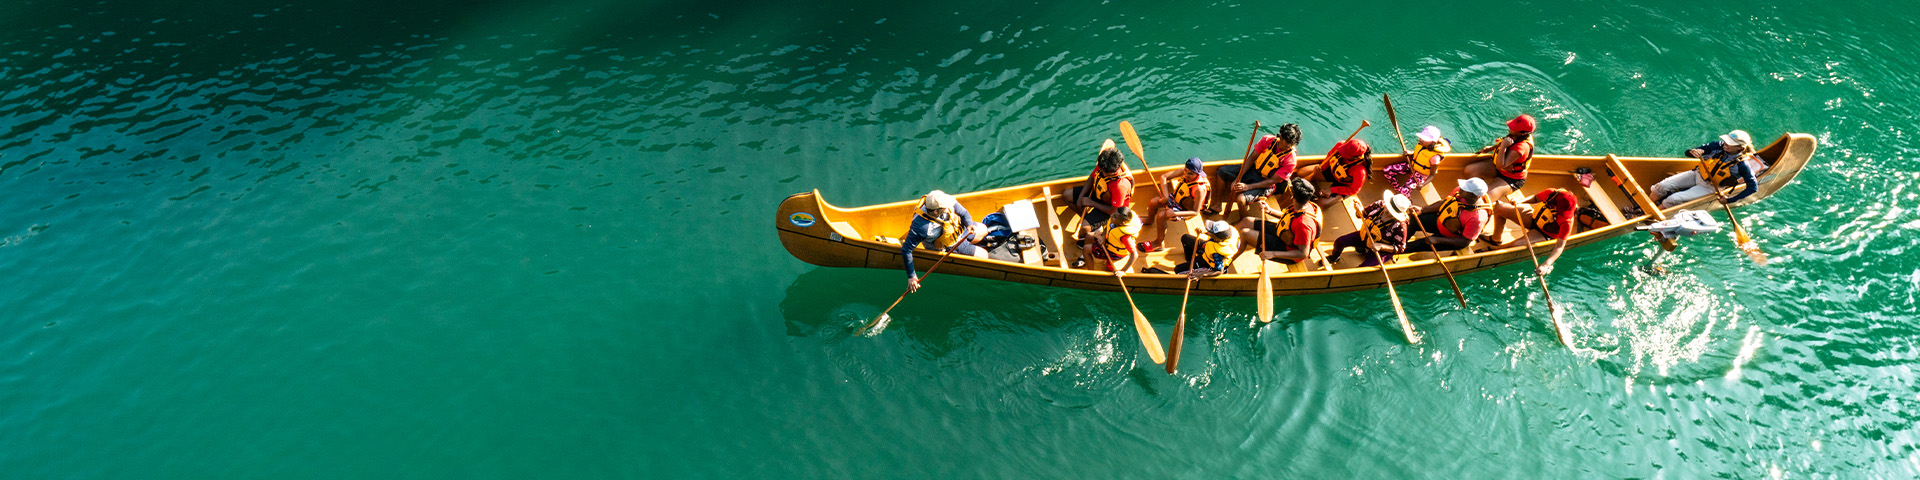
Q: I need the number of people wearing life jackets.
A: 14